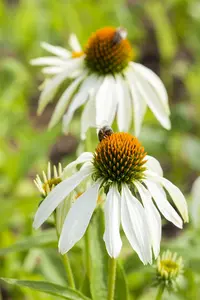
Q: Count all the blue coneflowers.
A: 0